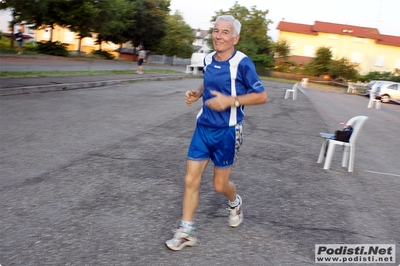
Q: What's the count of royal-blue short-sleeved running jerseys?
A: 1